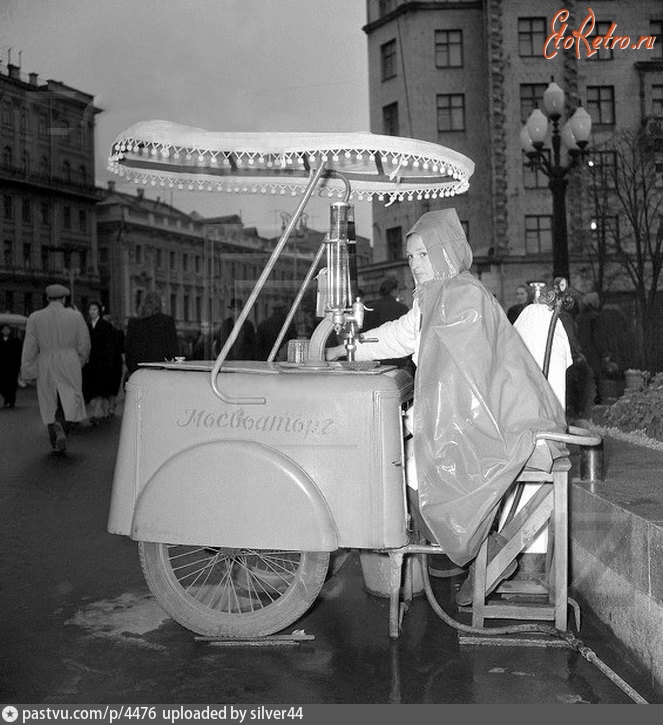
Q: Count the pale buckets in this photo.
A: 1